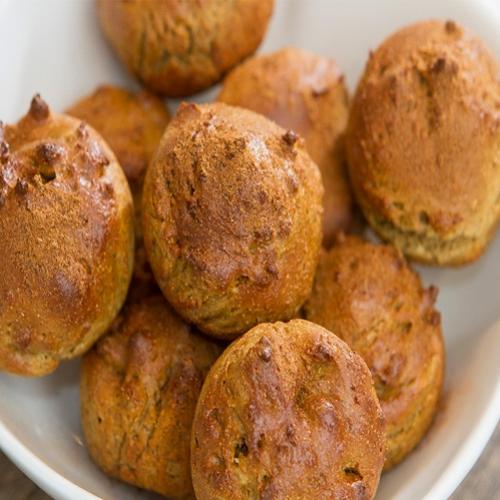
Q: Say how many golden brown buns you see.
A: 9